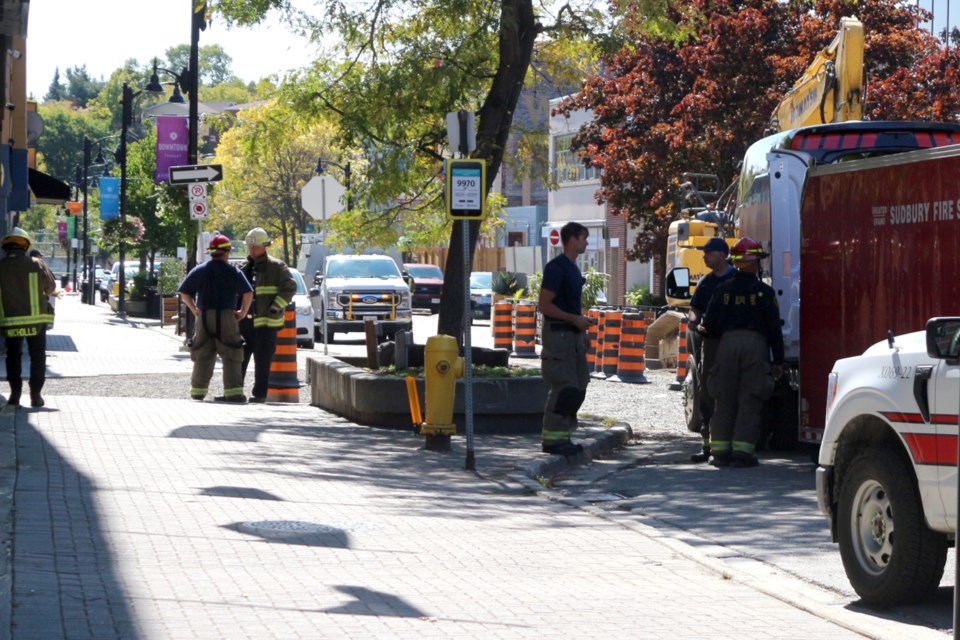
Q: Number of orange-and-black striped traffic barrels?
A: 8